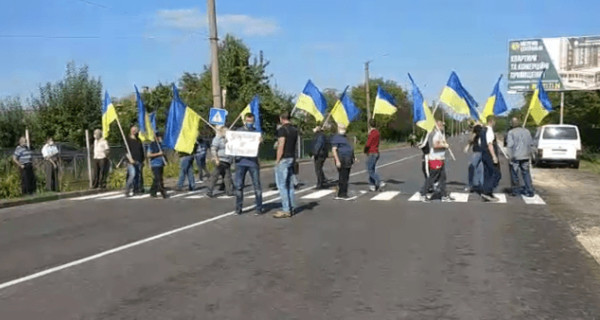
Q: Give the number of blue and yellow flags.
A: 12